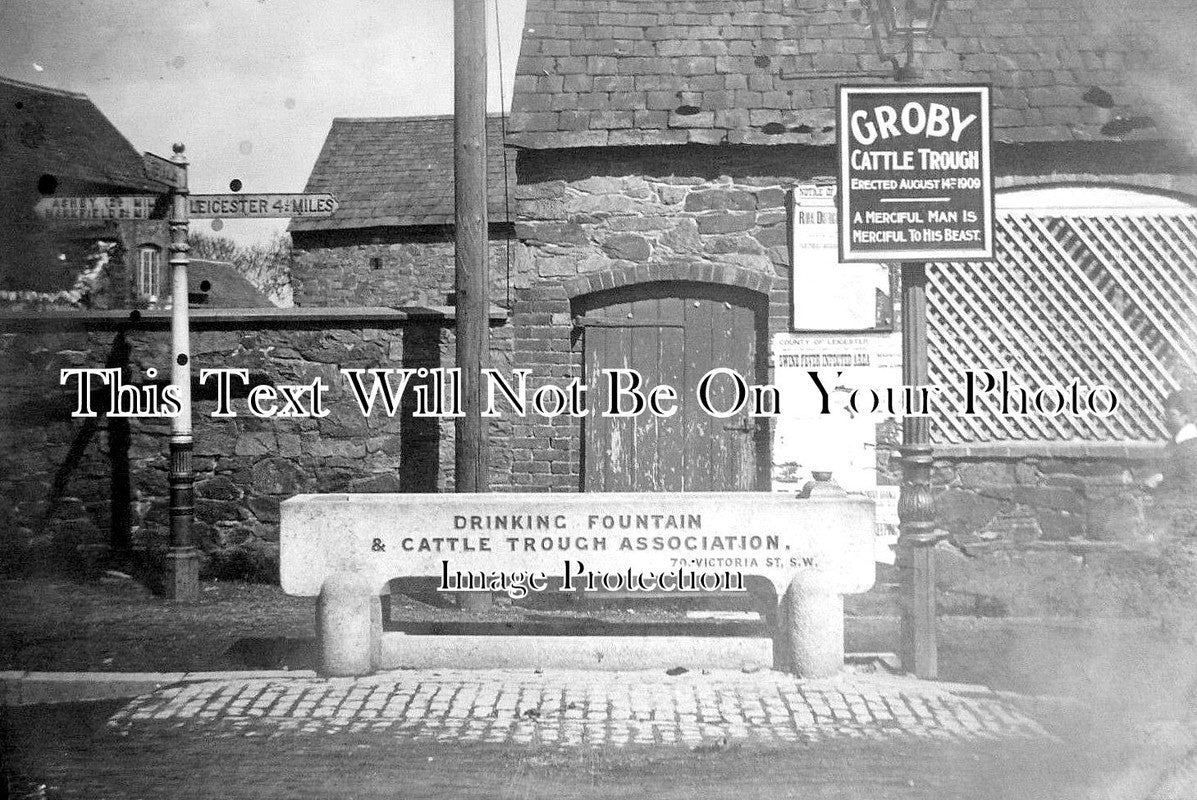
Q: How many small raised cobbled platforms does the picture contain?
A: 1